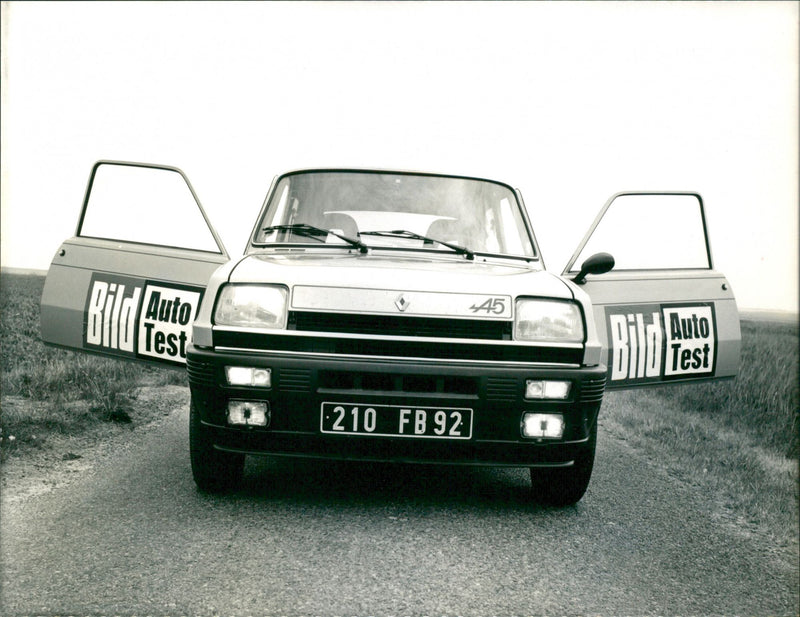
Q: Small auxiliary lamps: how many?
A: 4